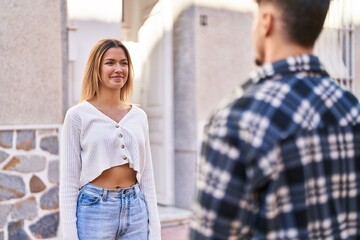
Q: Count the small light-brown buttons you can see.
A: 4